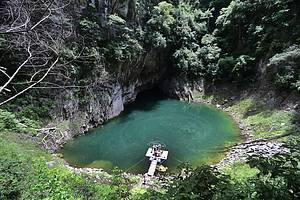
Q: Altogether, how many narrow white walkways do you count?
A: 1